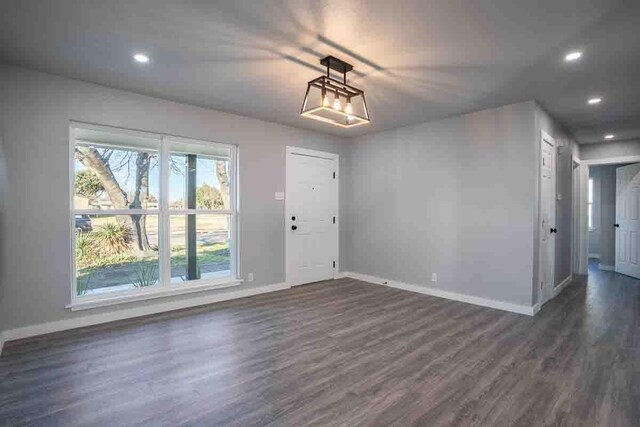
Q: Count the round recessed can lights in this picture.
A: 4